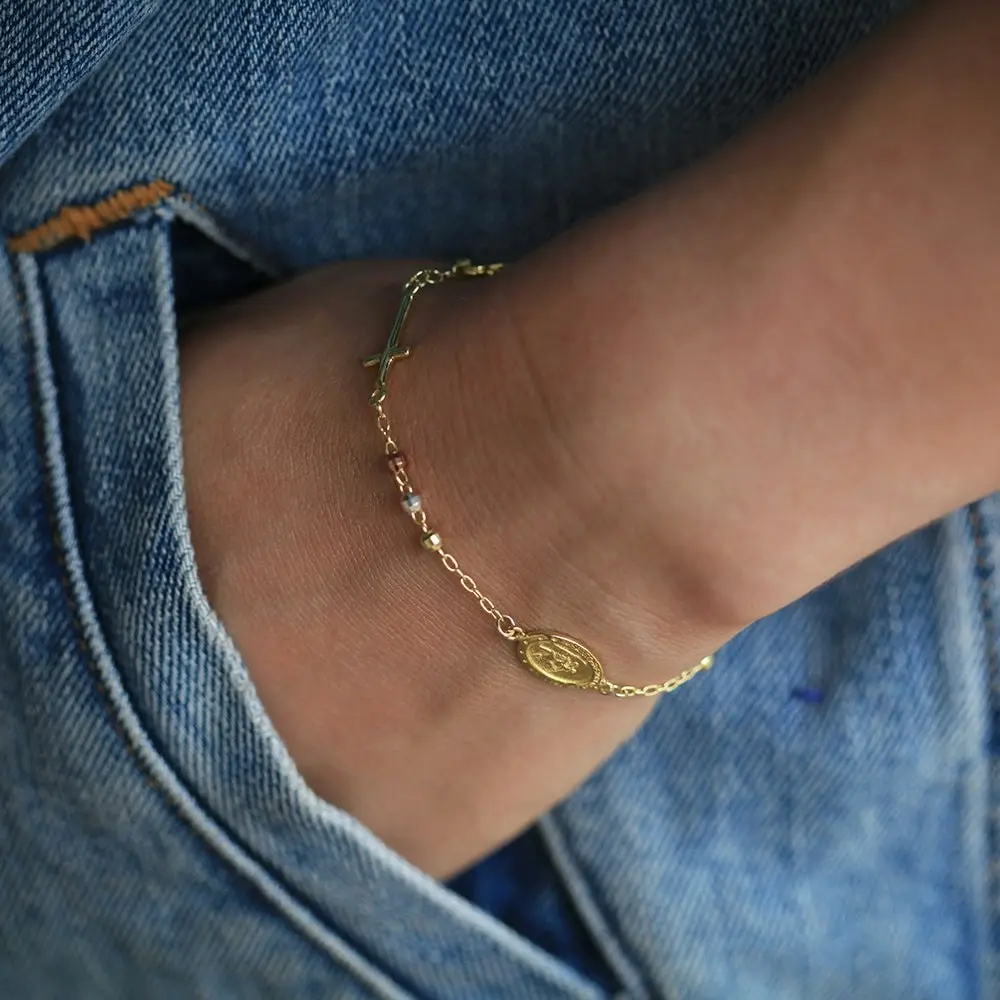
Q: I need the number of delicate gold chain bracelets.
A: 1